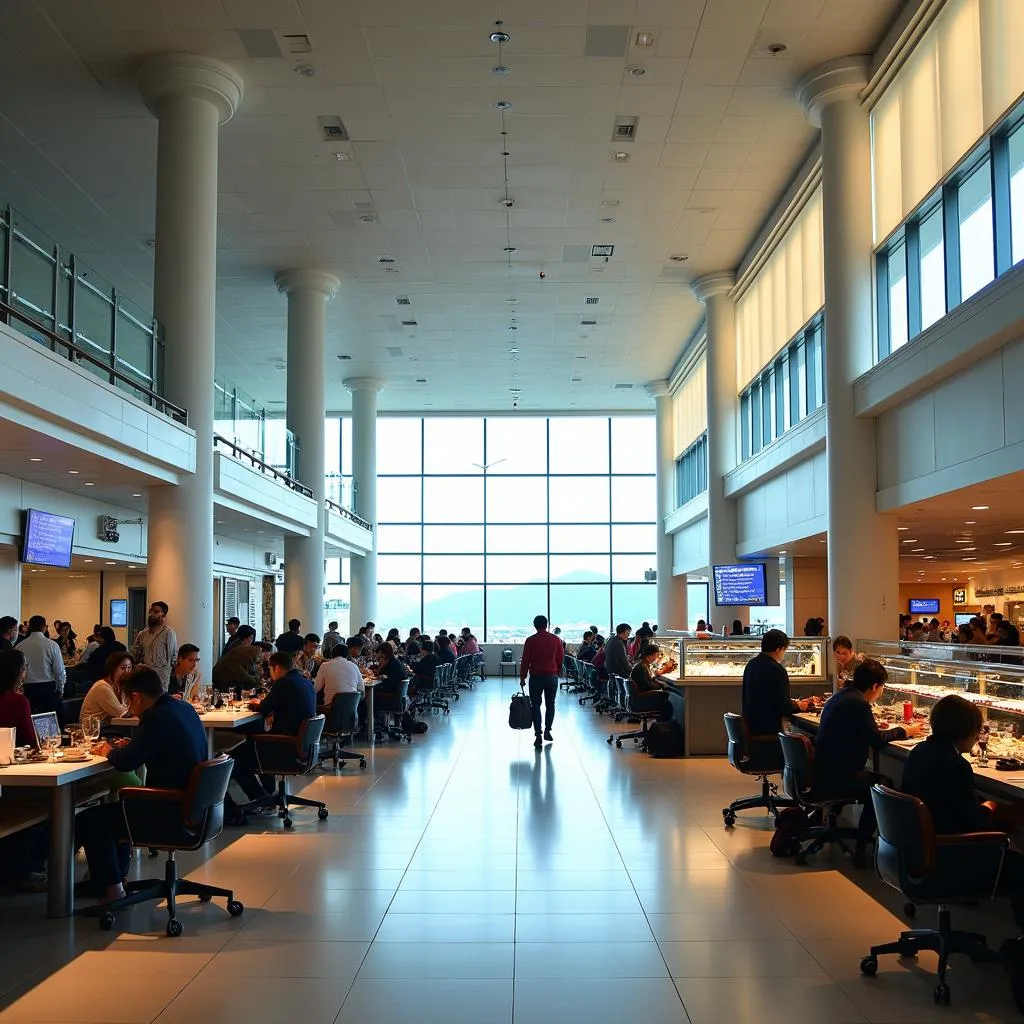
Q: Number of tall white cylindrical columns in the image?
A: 6